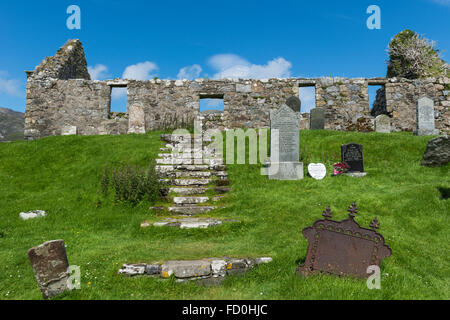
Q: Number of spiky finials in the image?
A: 3